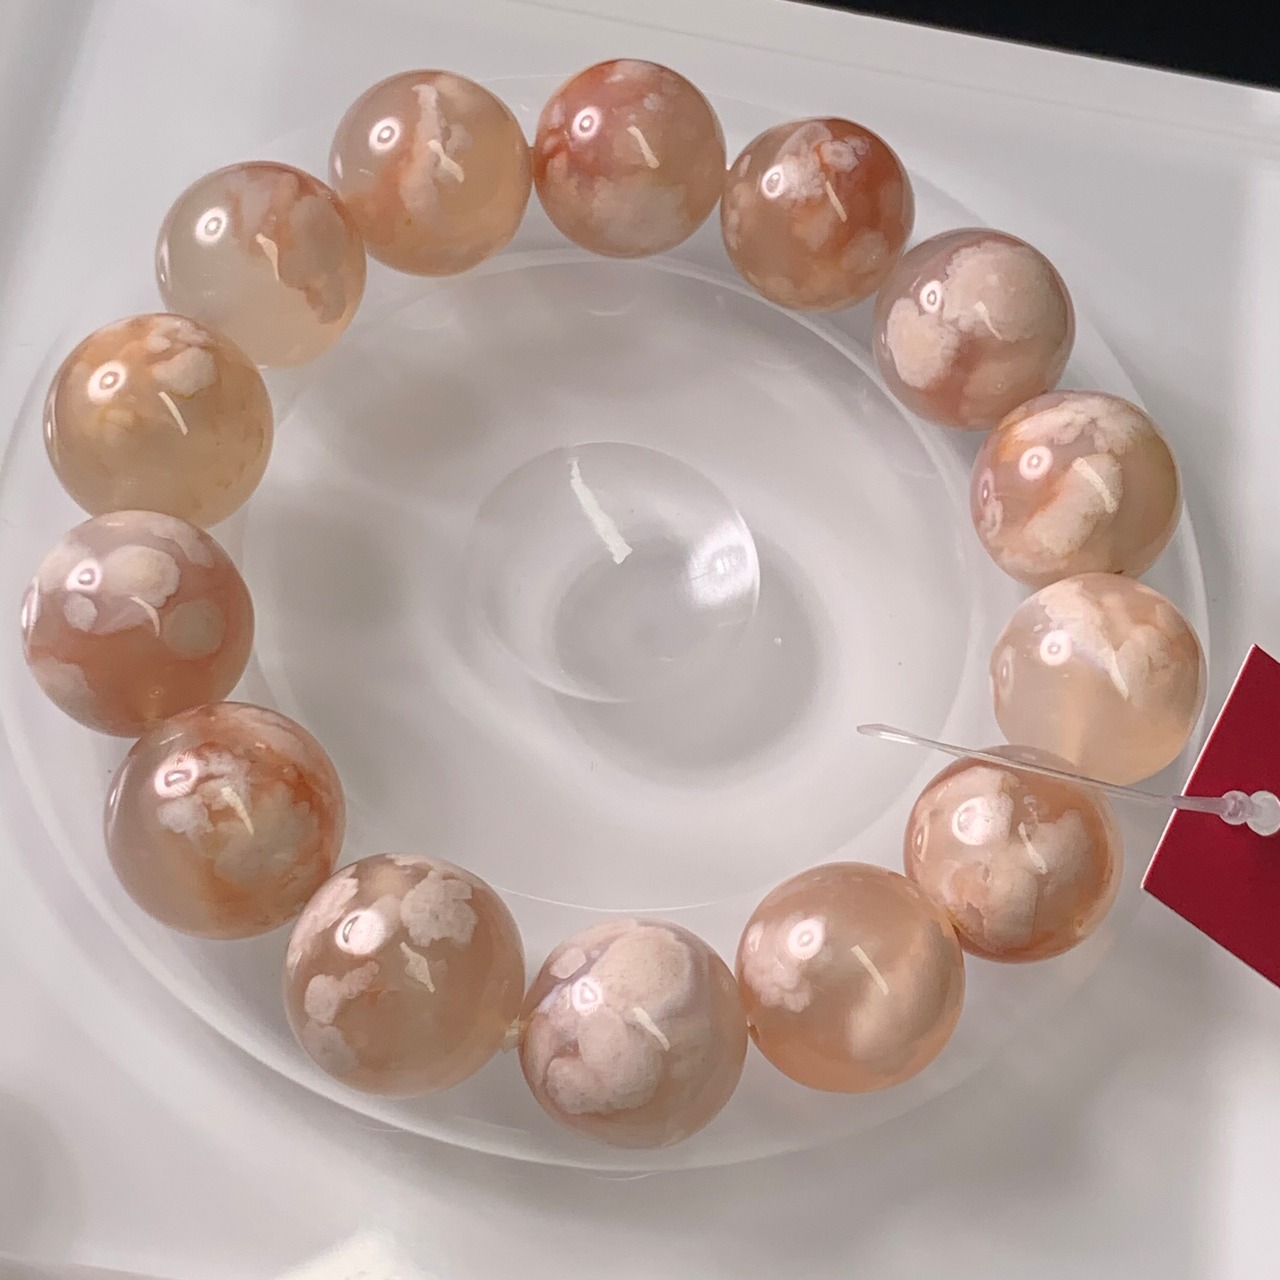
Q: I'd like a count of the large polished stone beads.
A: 14